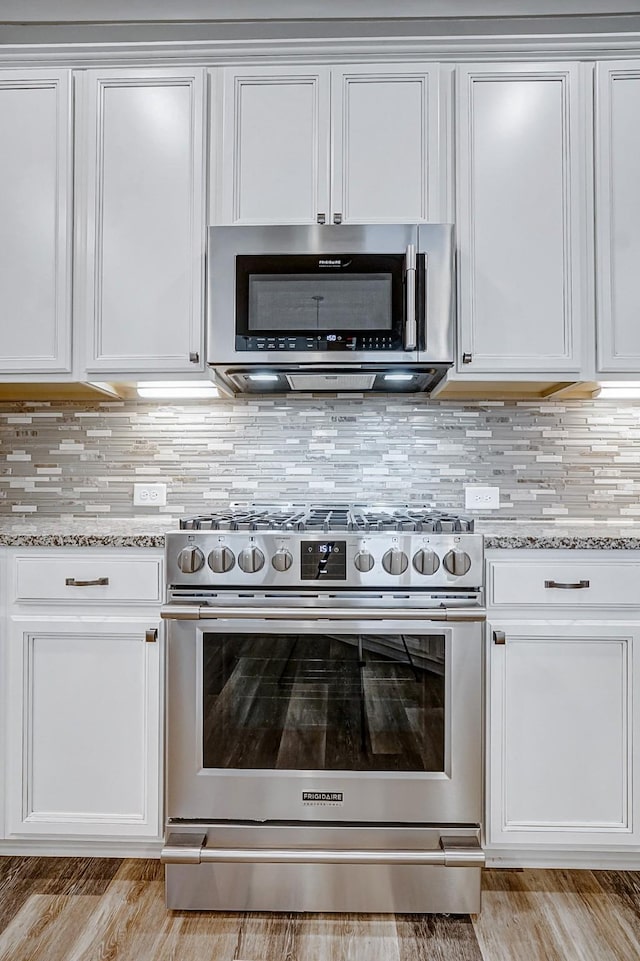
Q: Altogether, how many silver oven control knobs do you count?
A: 8